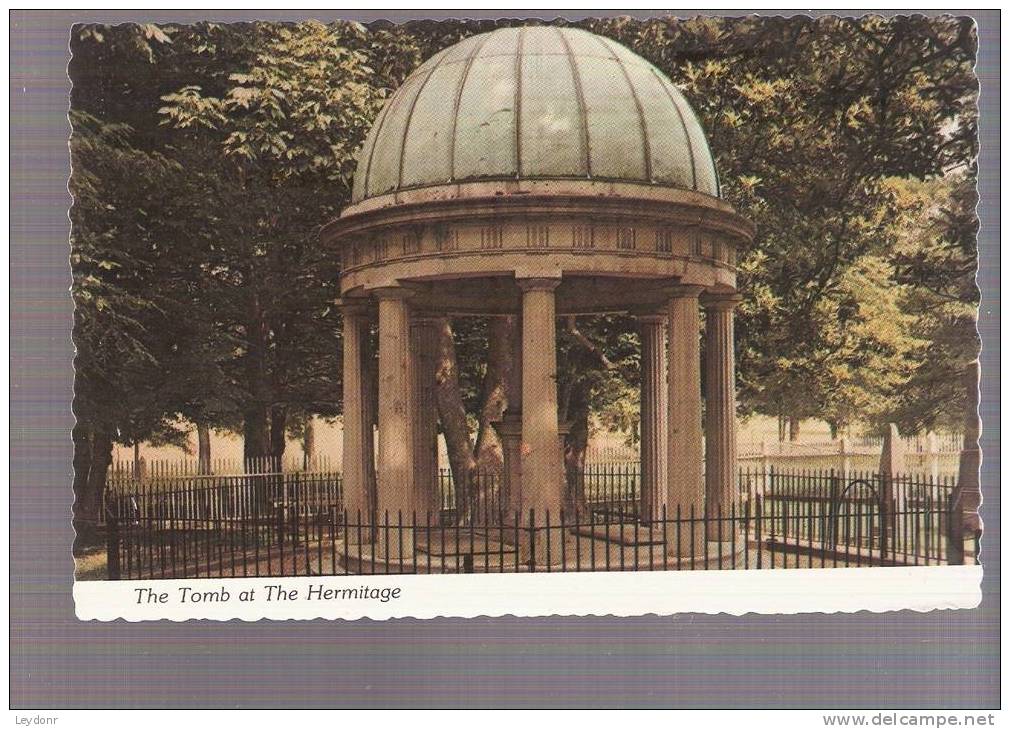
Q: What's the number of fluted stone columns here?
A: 7